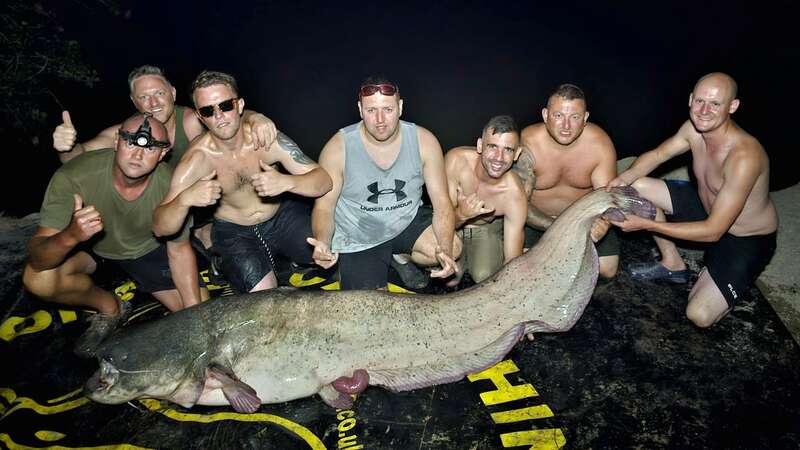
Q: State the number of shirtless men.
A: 4